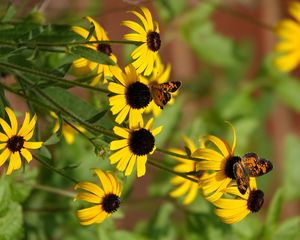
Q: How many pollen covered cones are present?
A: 8